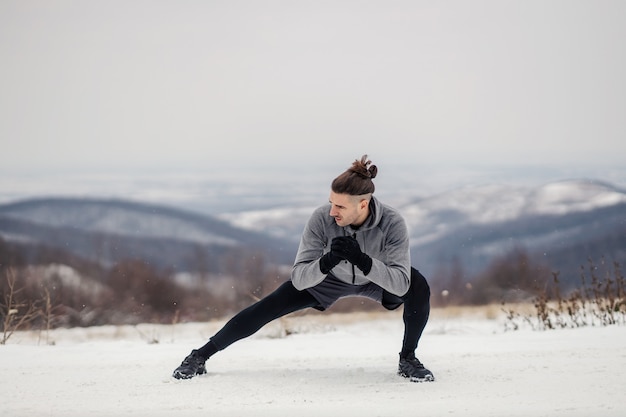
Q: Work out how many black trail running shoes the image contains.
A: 2